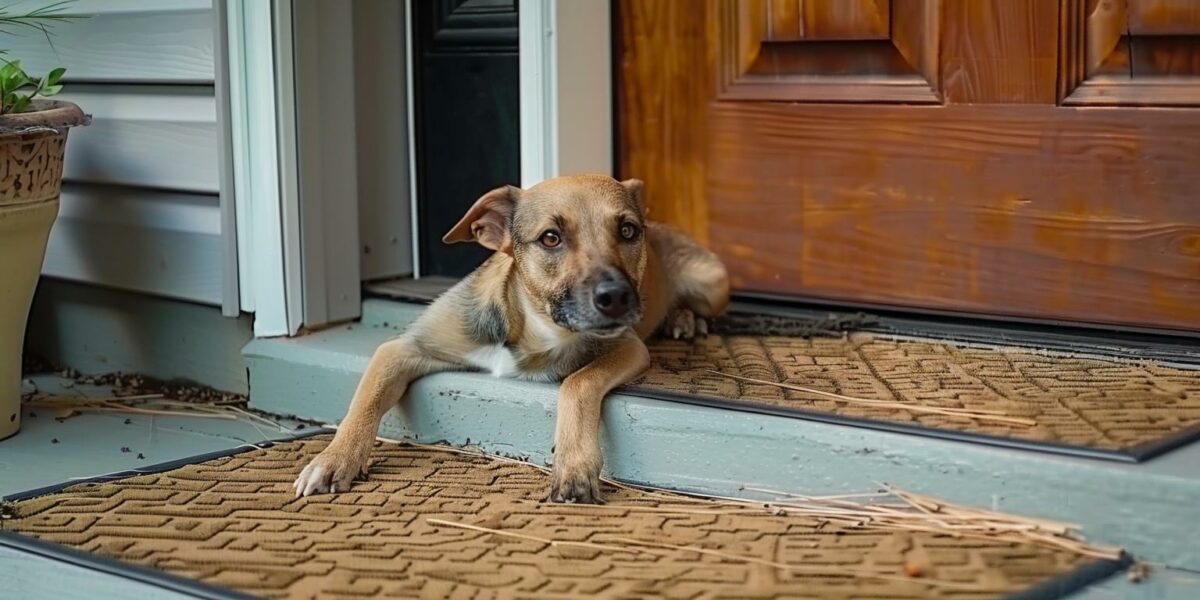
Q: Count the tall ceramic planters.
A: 1